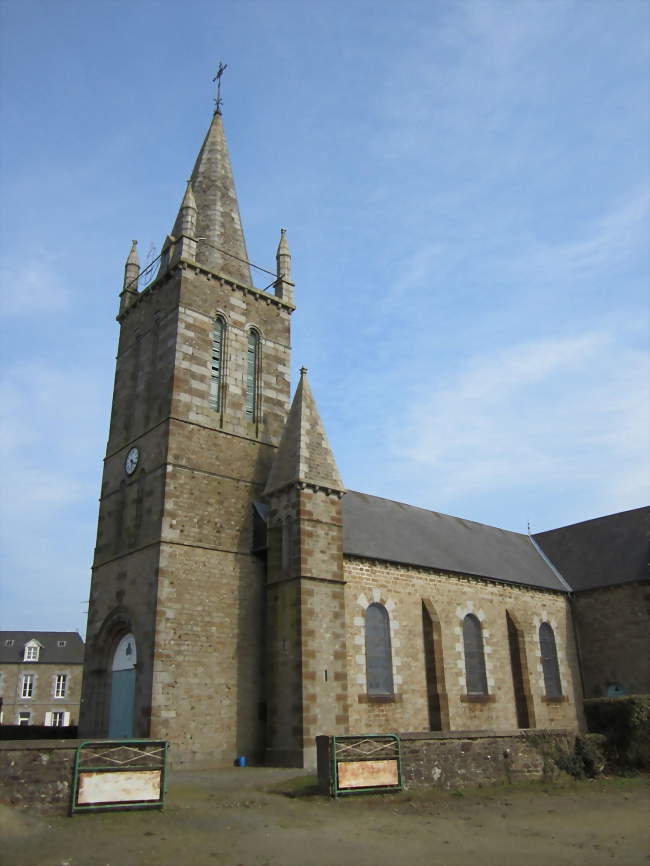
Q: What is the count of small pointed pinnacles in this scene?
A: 3